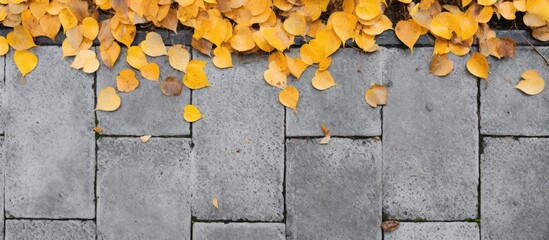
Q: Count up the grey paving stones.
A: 12